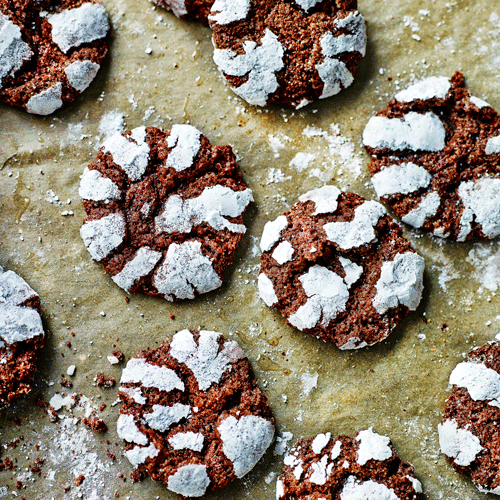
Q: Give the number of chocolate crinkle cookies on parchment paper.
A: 10